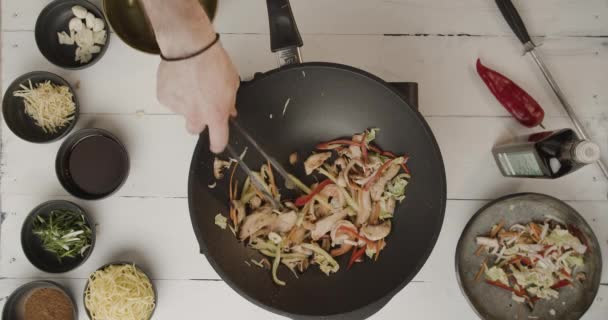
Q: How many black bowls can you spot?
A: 6